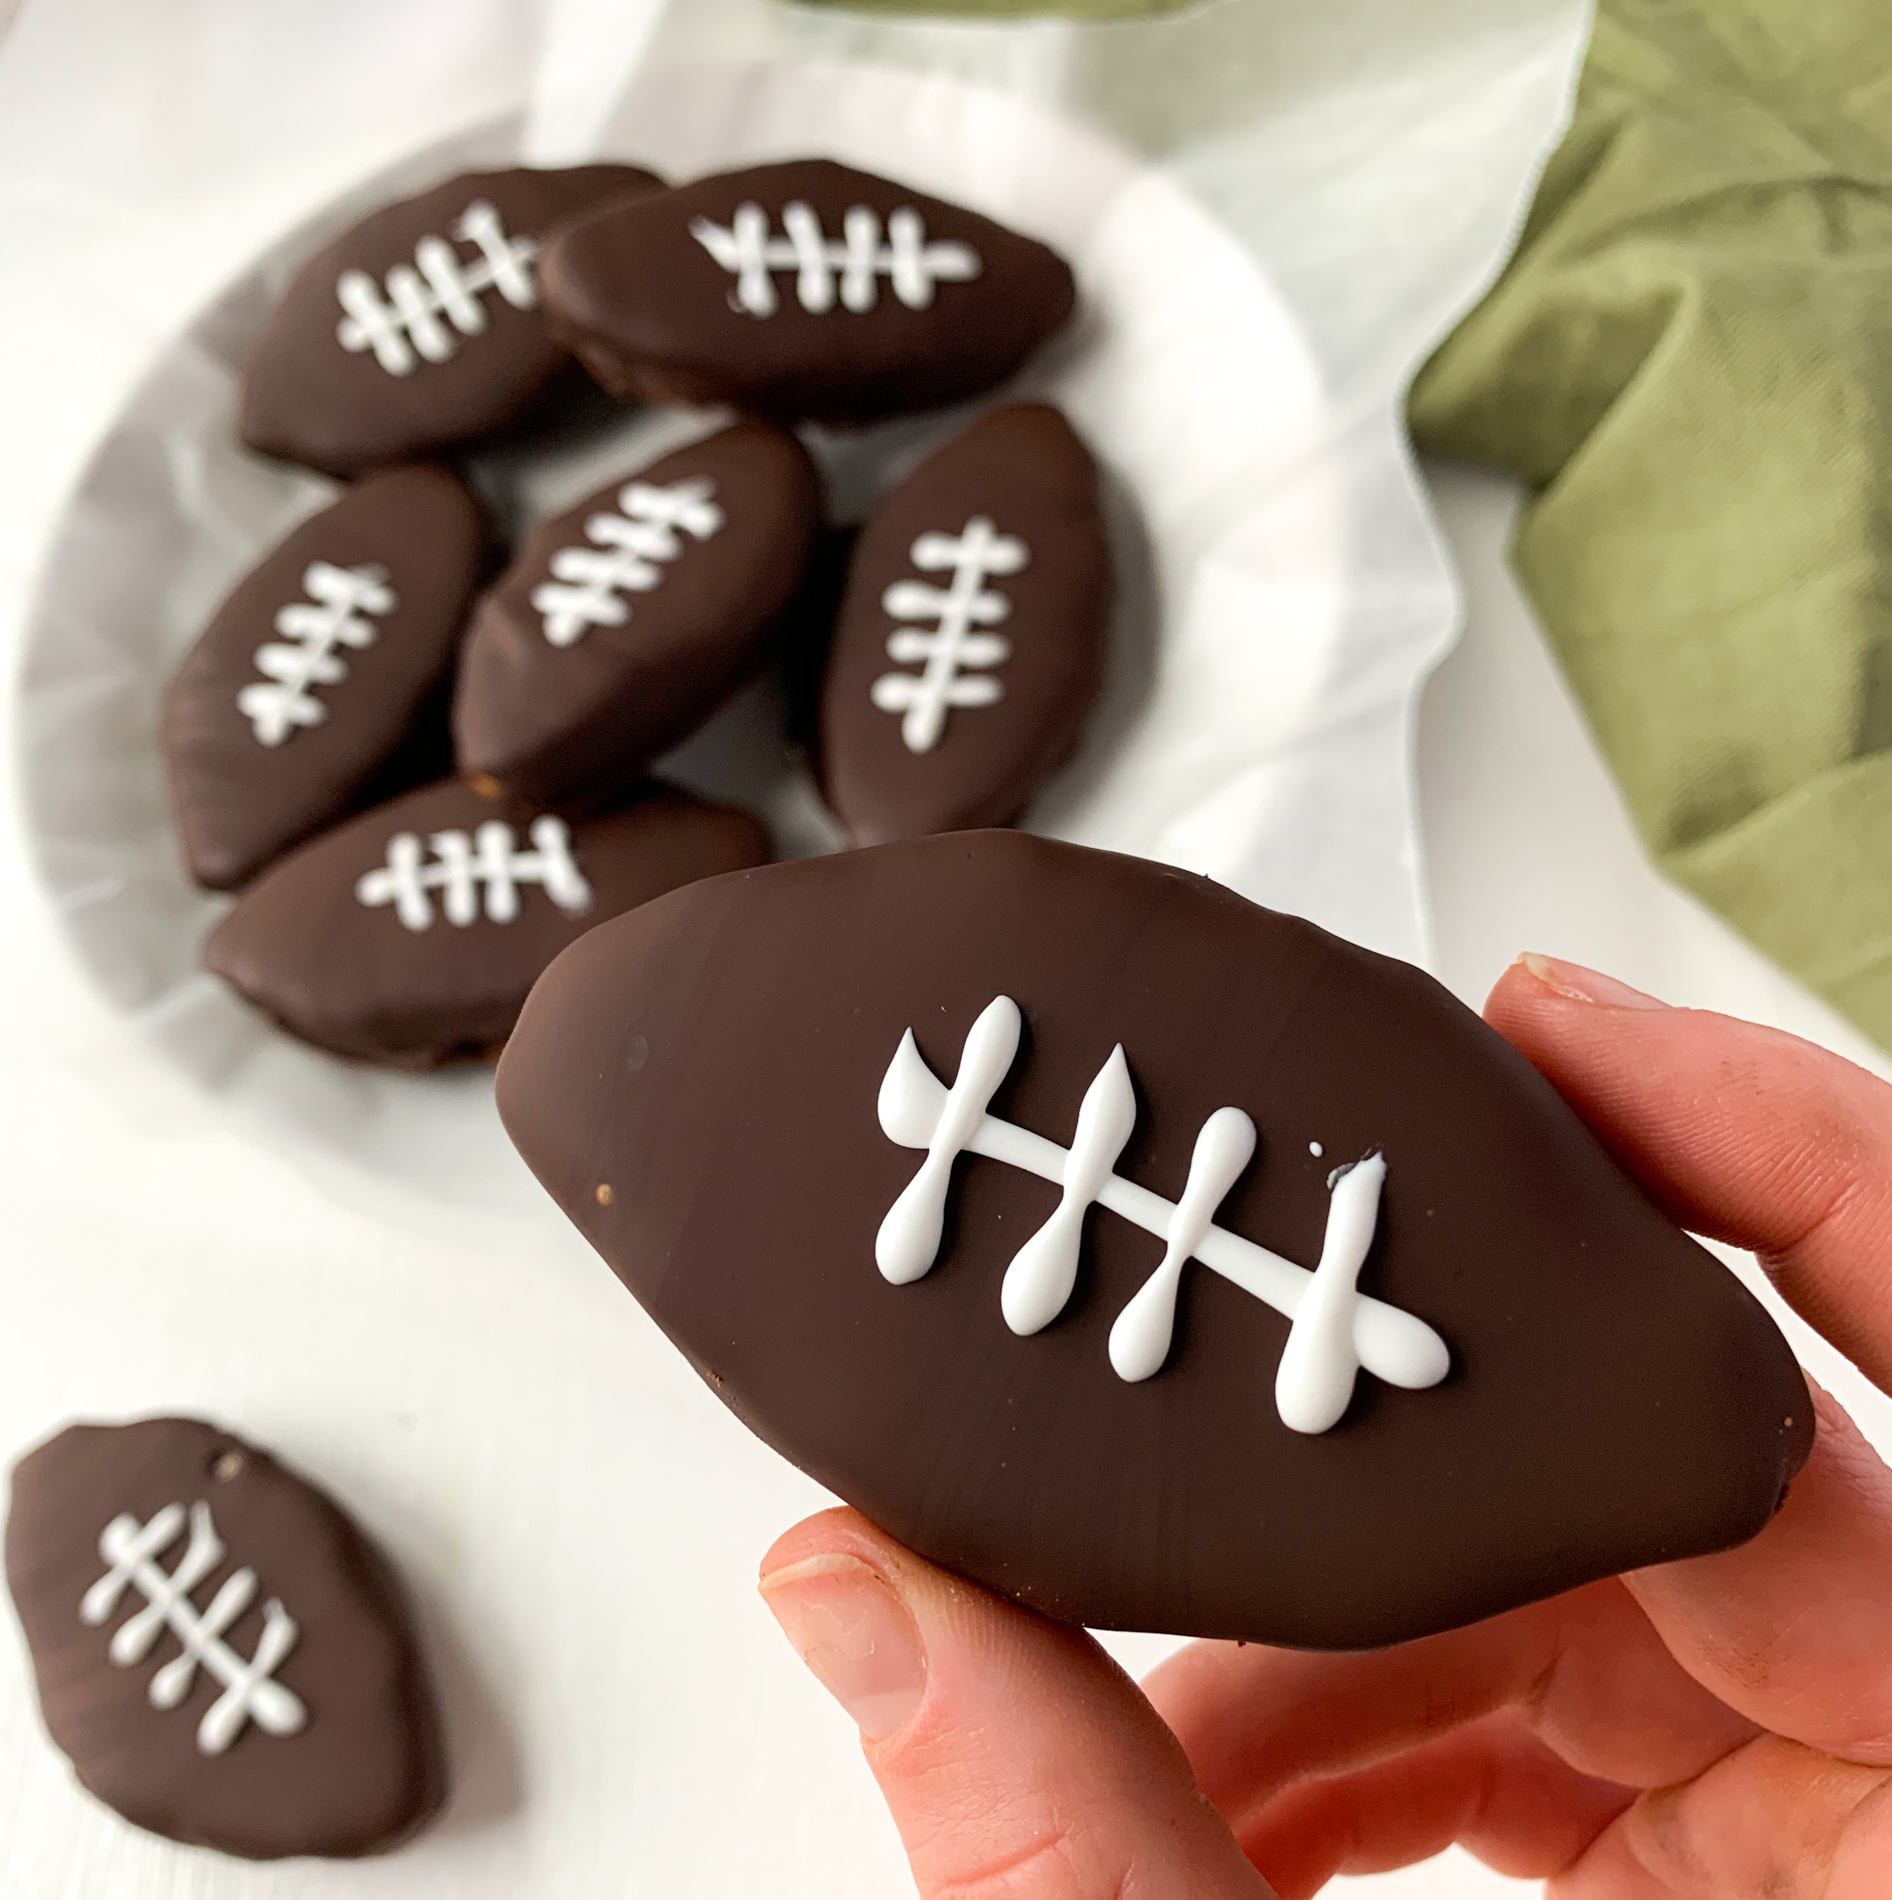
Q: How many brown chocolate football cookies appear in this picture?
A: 8